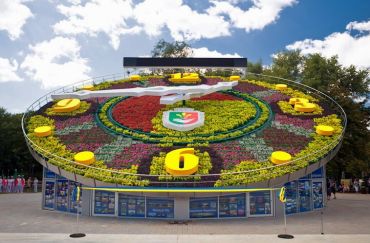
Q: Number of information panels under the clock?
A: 12